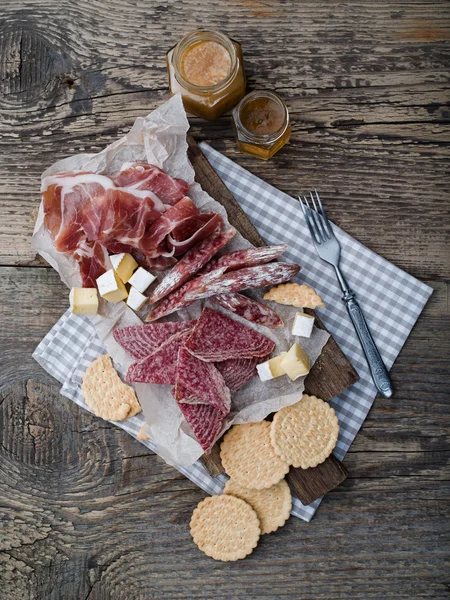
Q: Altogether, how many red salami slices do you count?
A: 6